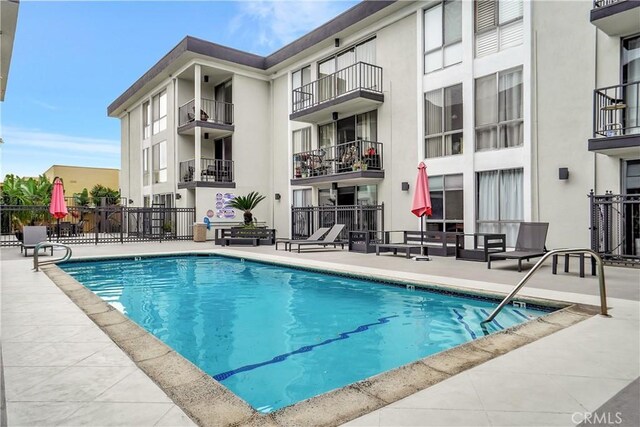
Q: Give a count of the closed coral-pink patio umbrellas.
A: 2